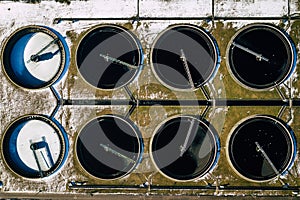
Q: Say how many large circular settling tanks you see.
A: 8